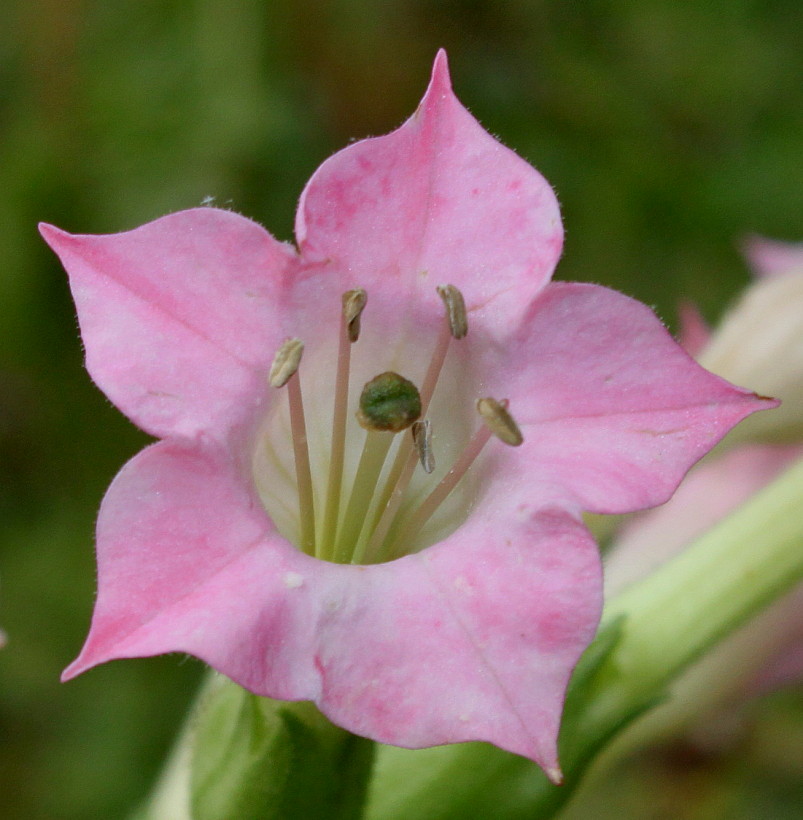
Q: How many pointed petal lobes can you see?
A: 5